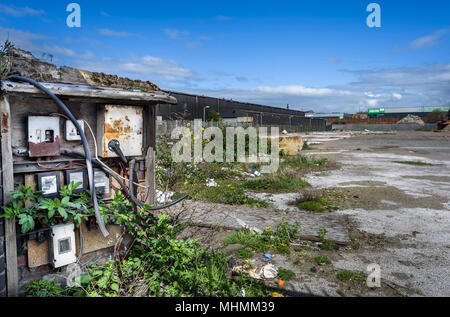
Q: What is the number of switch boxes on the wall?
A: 7